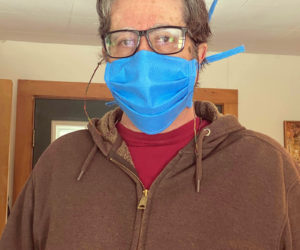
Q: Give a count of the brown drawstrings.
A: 2